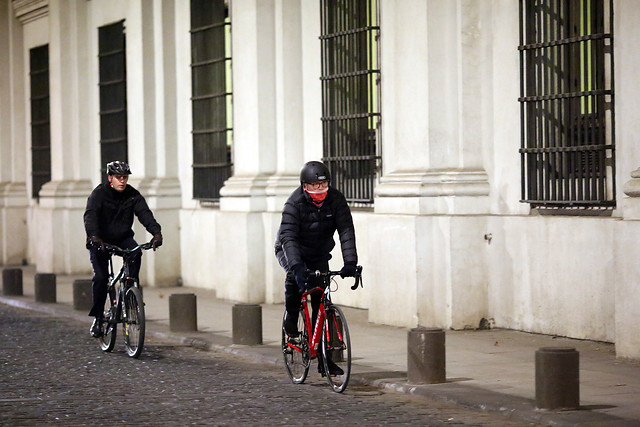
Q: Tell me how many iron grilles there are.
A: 5